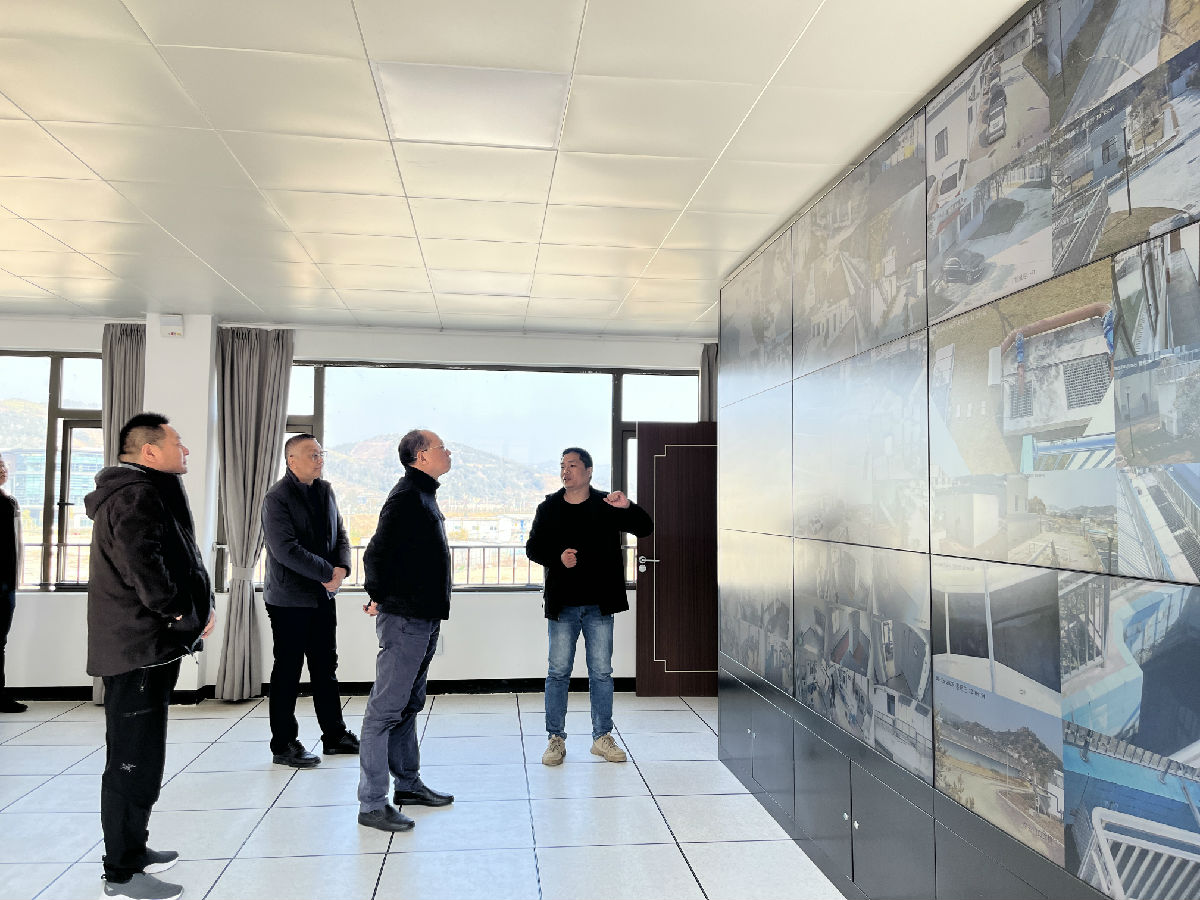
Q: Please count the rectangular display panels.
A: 9